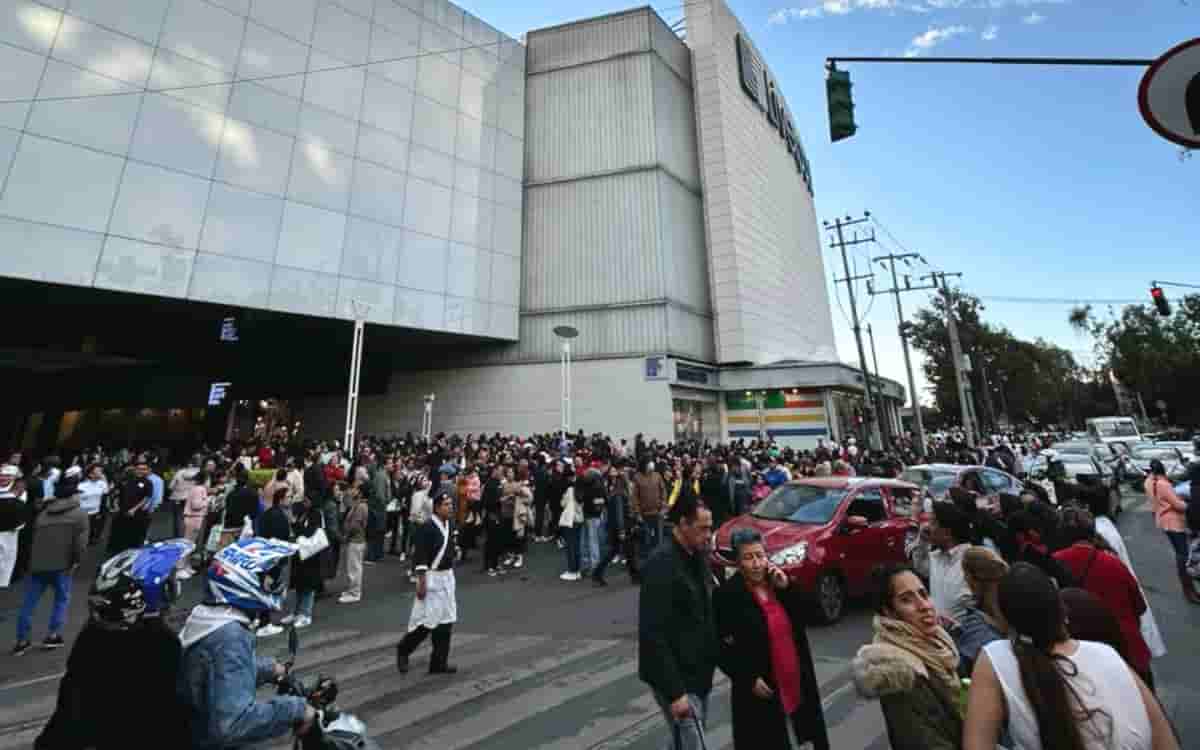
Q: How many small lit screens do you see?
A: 2